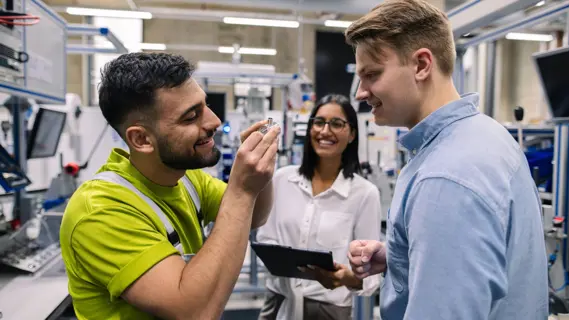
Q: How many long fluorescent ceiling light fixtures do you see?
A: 6